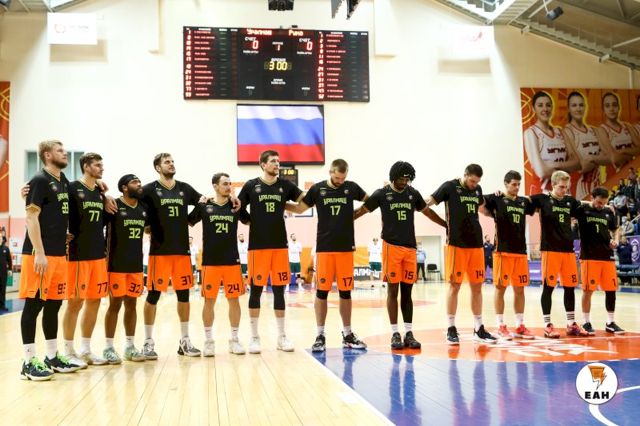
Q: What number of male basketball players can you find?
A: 12